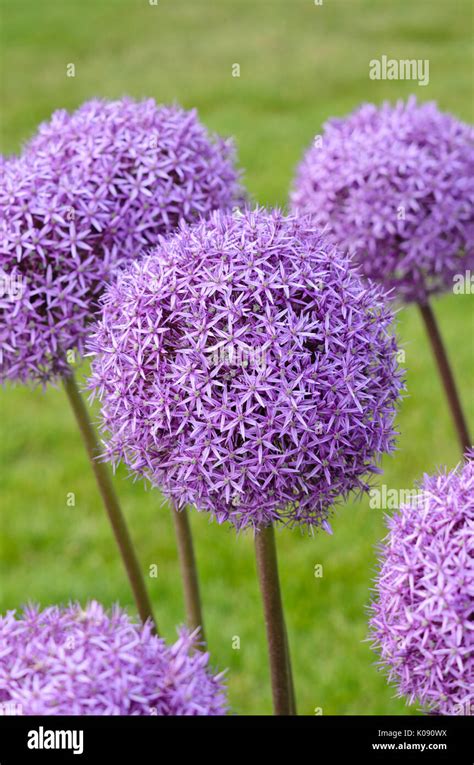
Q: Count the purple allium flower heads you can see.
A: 6